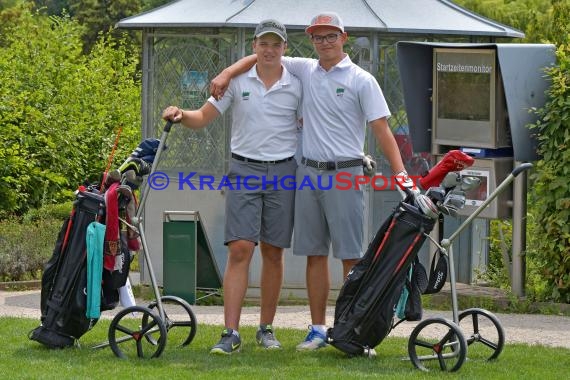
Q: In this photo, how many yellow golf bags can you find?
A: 0